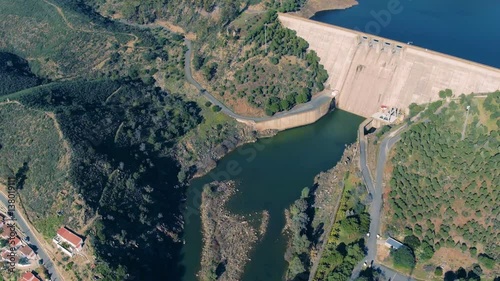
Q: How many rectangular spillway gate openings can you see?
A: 4